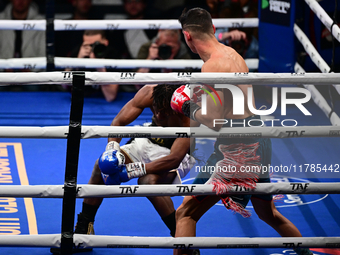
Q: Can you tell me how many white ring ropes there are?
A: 9